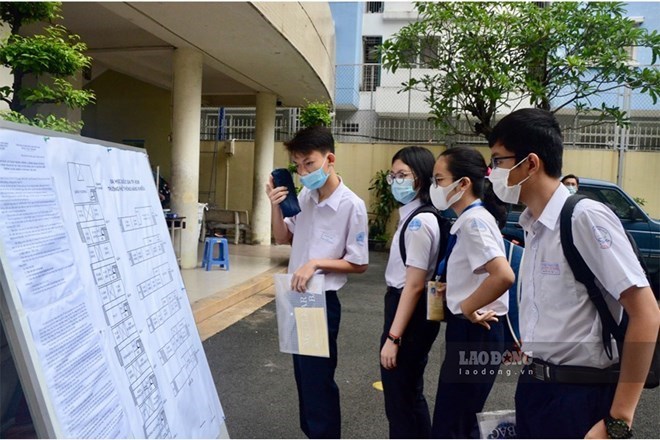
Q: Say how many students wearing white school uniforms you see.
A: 4